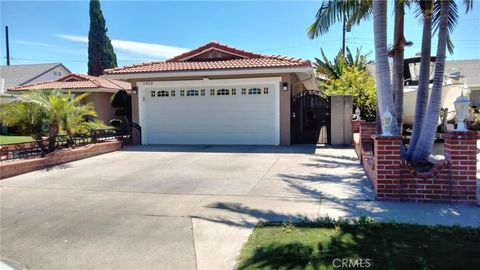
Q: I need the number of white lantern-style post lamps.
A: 3